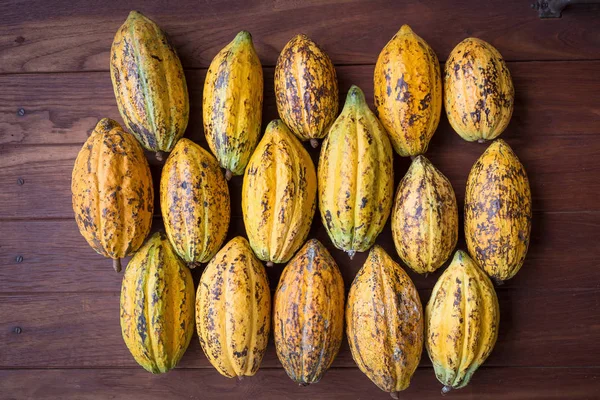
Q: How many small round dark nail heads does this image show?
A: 4